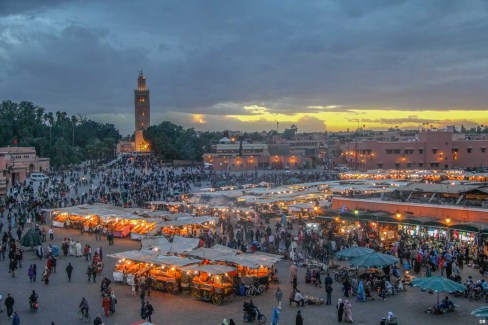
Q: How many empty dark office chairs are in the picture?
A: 0